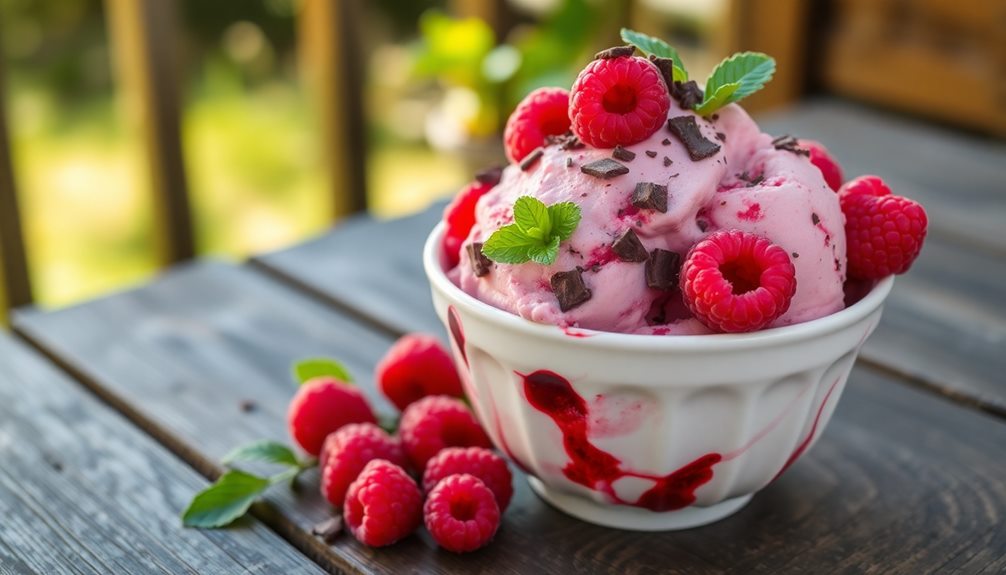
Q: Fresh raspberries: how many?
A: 14